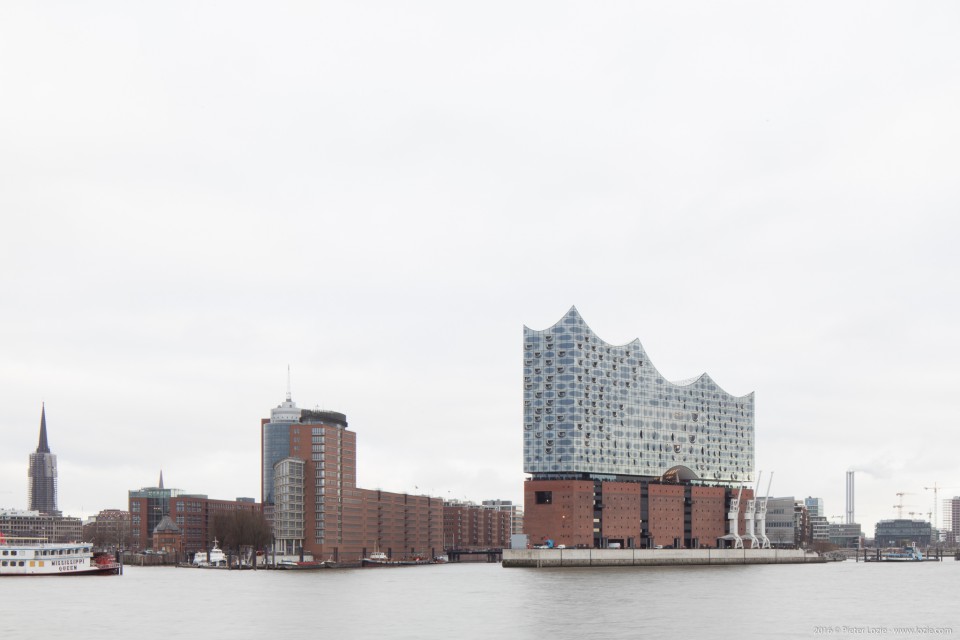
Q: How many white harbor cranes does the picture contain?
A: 3